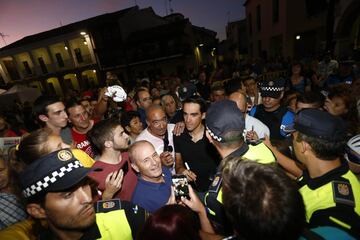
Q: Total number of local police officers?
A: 4